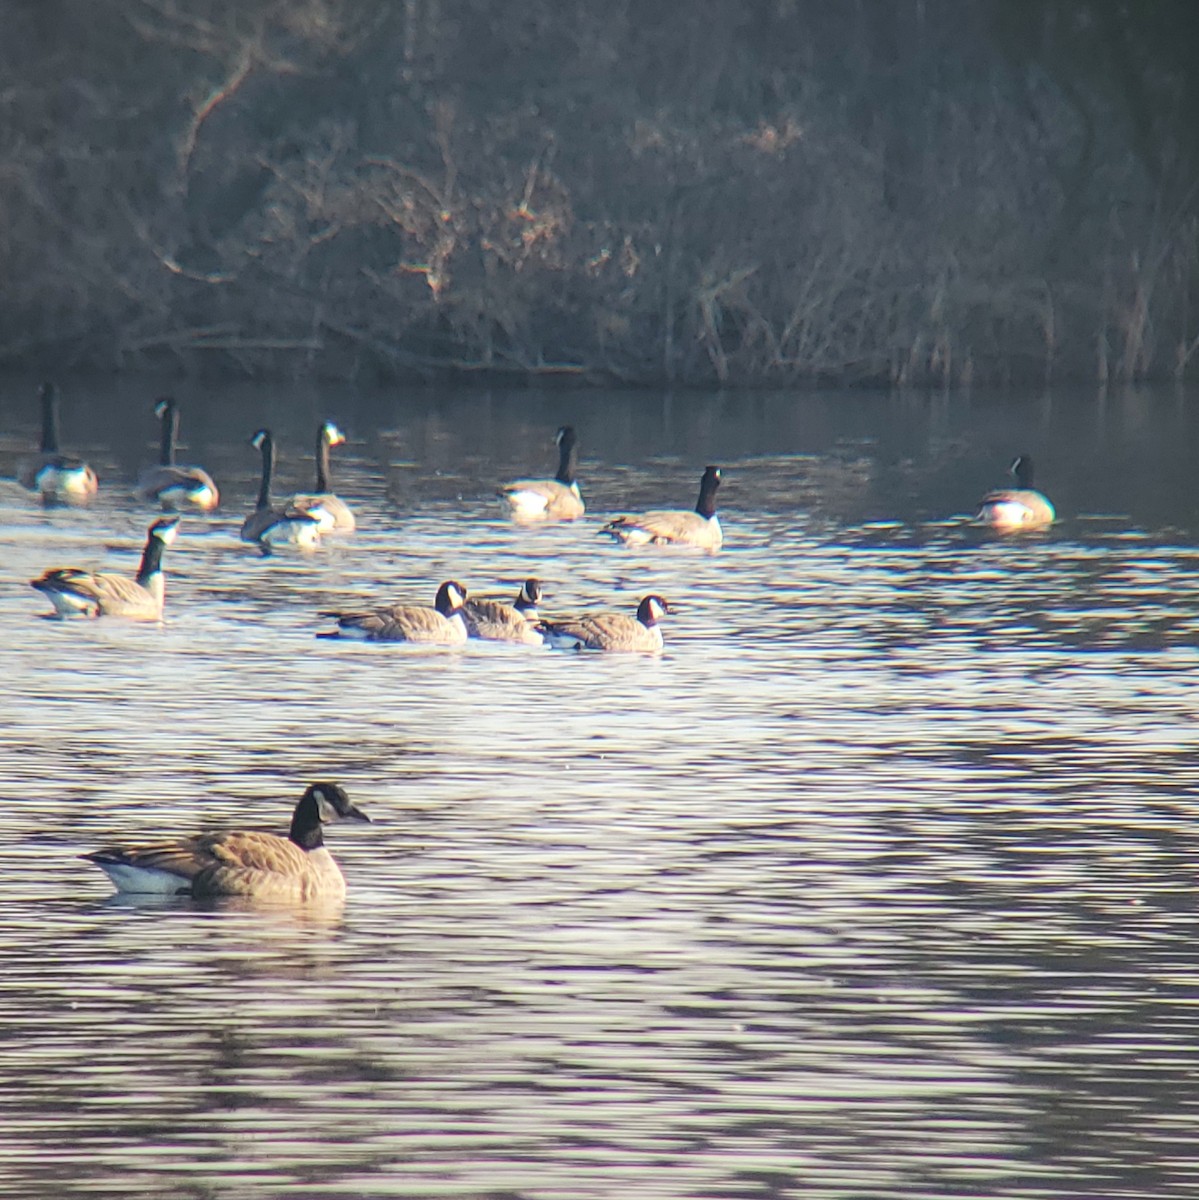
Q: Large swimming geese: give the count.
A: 12